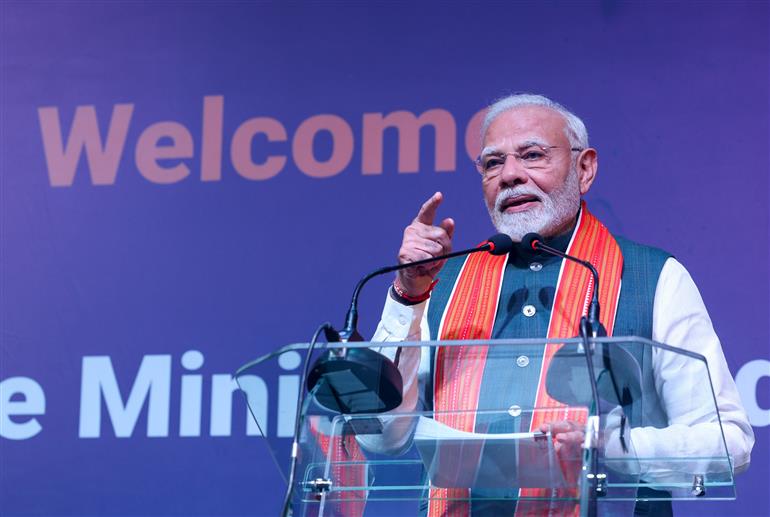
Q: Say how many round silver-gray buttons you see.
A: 4